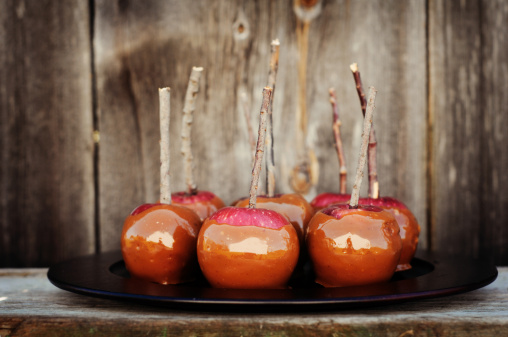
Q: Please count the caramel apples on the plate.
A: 8